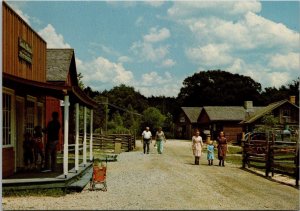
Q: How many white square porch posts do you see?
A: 4